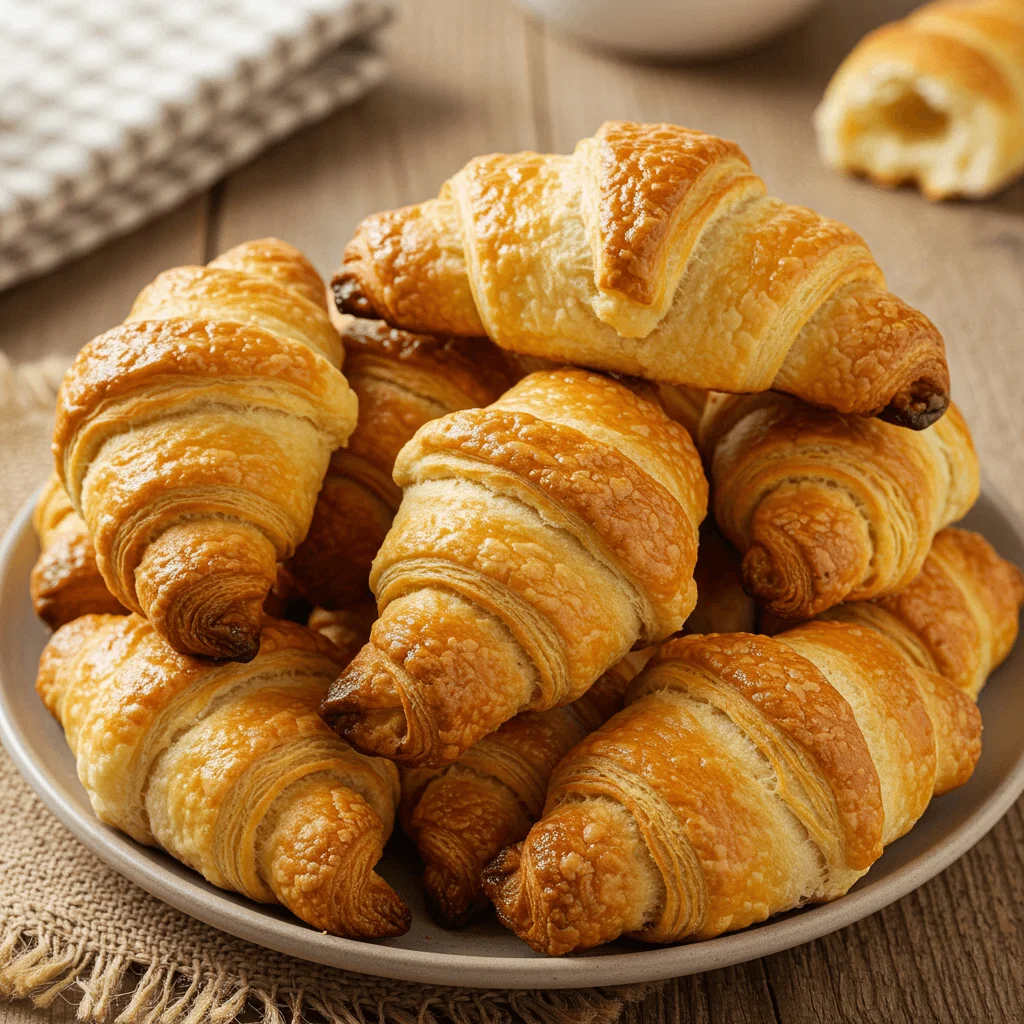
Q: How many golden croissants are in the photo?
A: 11